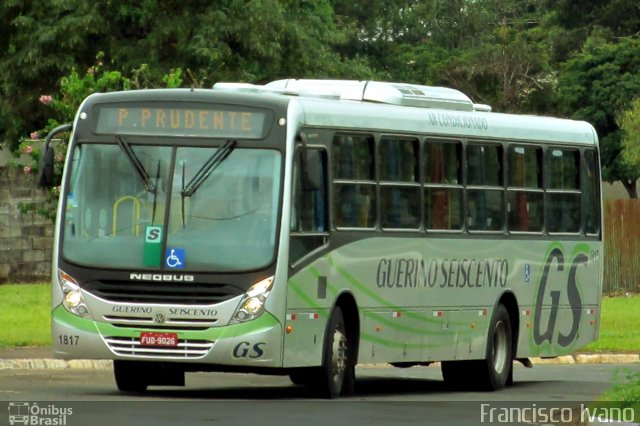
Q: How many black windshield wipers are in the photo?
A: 2